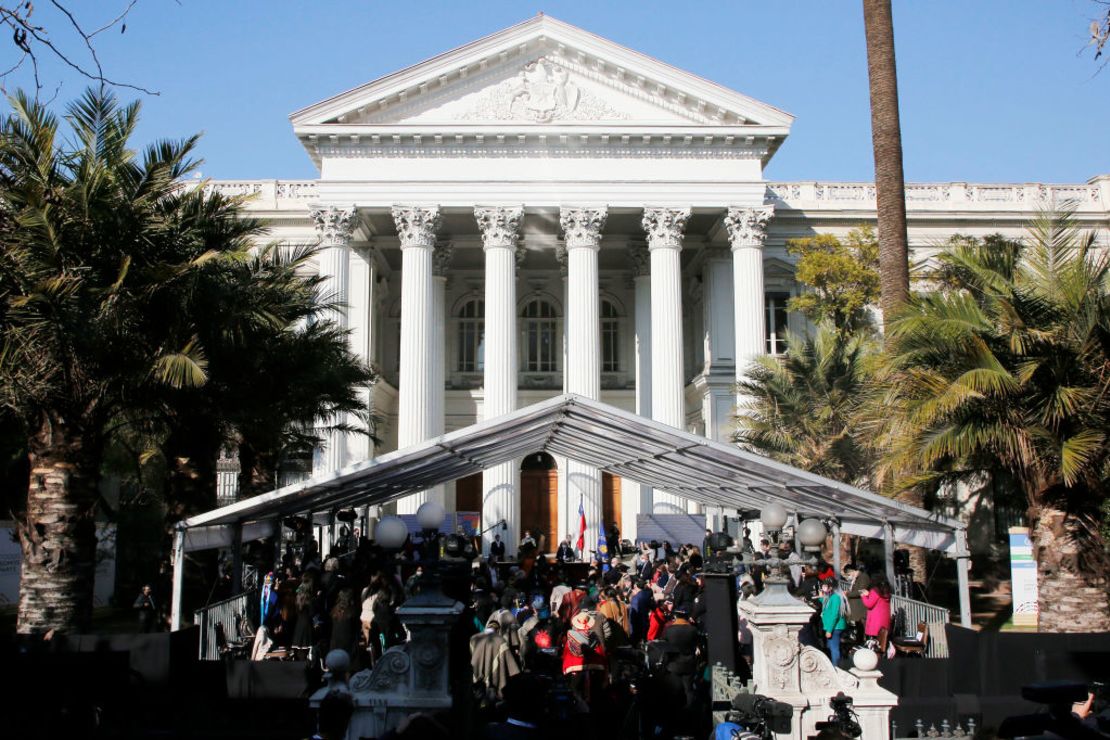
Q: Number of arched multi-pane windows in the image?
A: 3